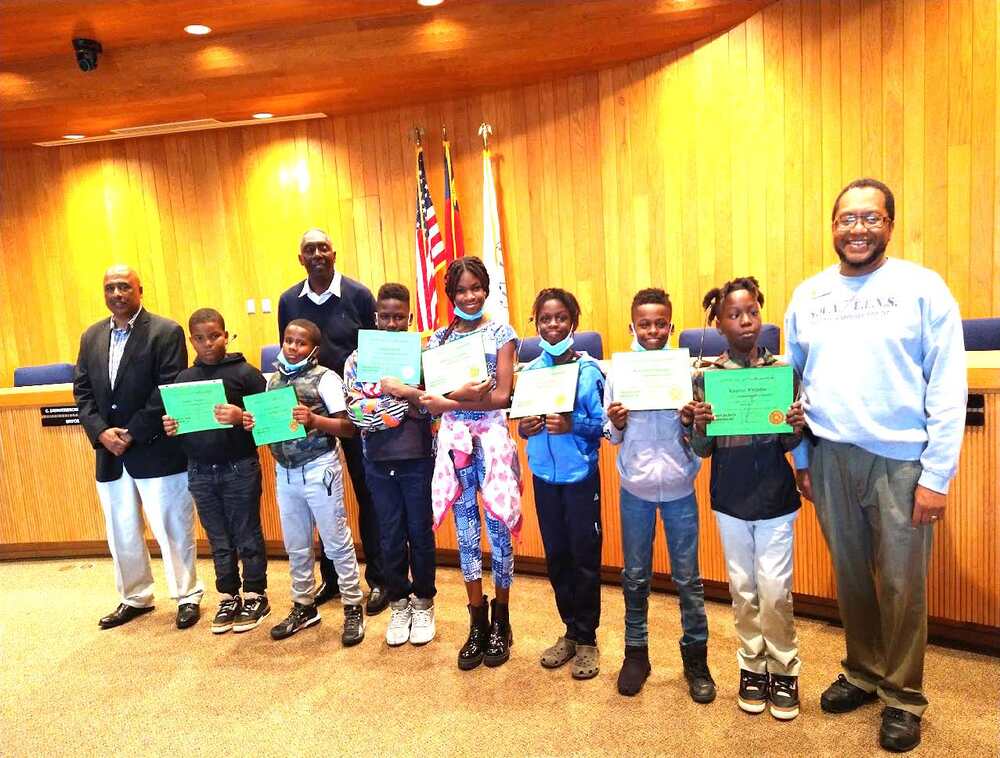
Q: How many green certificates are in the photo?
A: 3